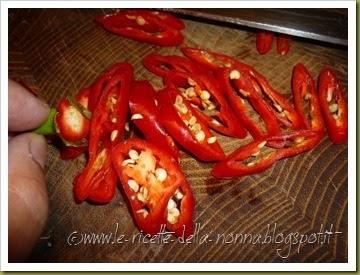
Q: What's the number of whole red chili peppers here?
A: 0